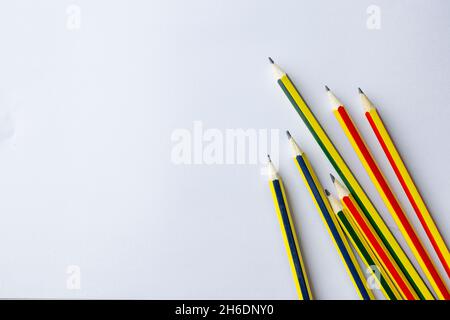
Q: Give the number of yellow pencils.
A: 7